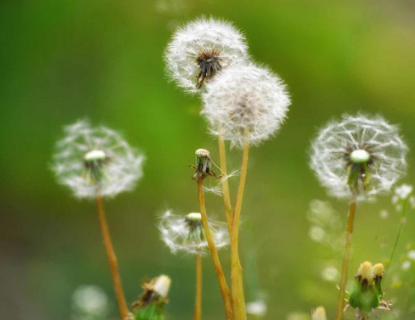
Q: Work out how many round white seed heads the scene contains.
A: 5